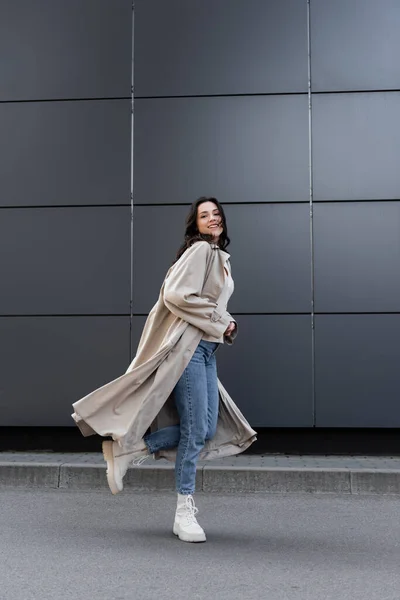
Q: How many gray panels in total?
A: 12